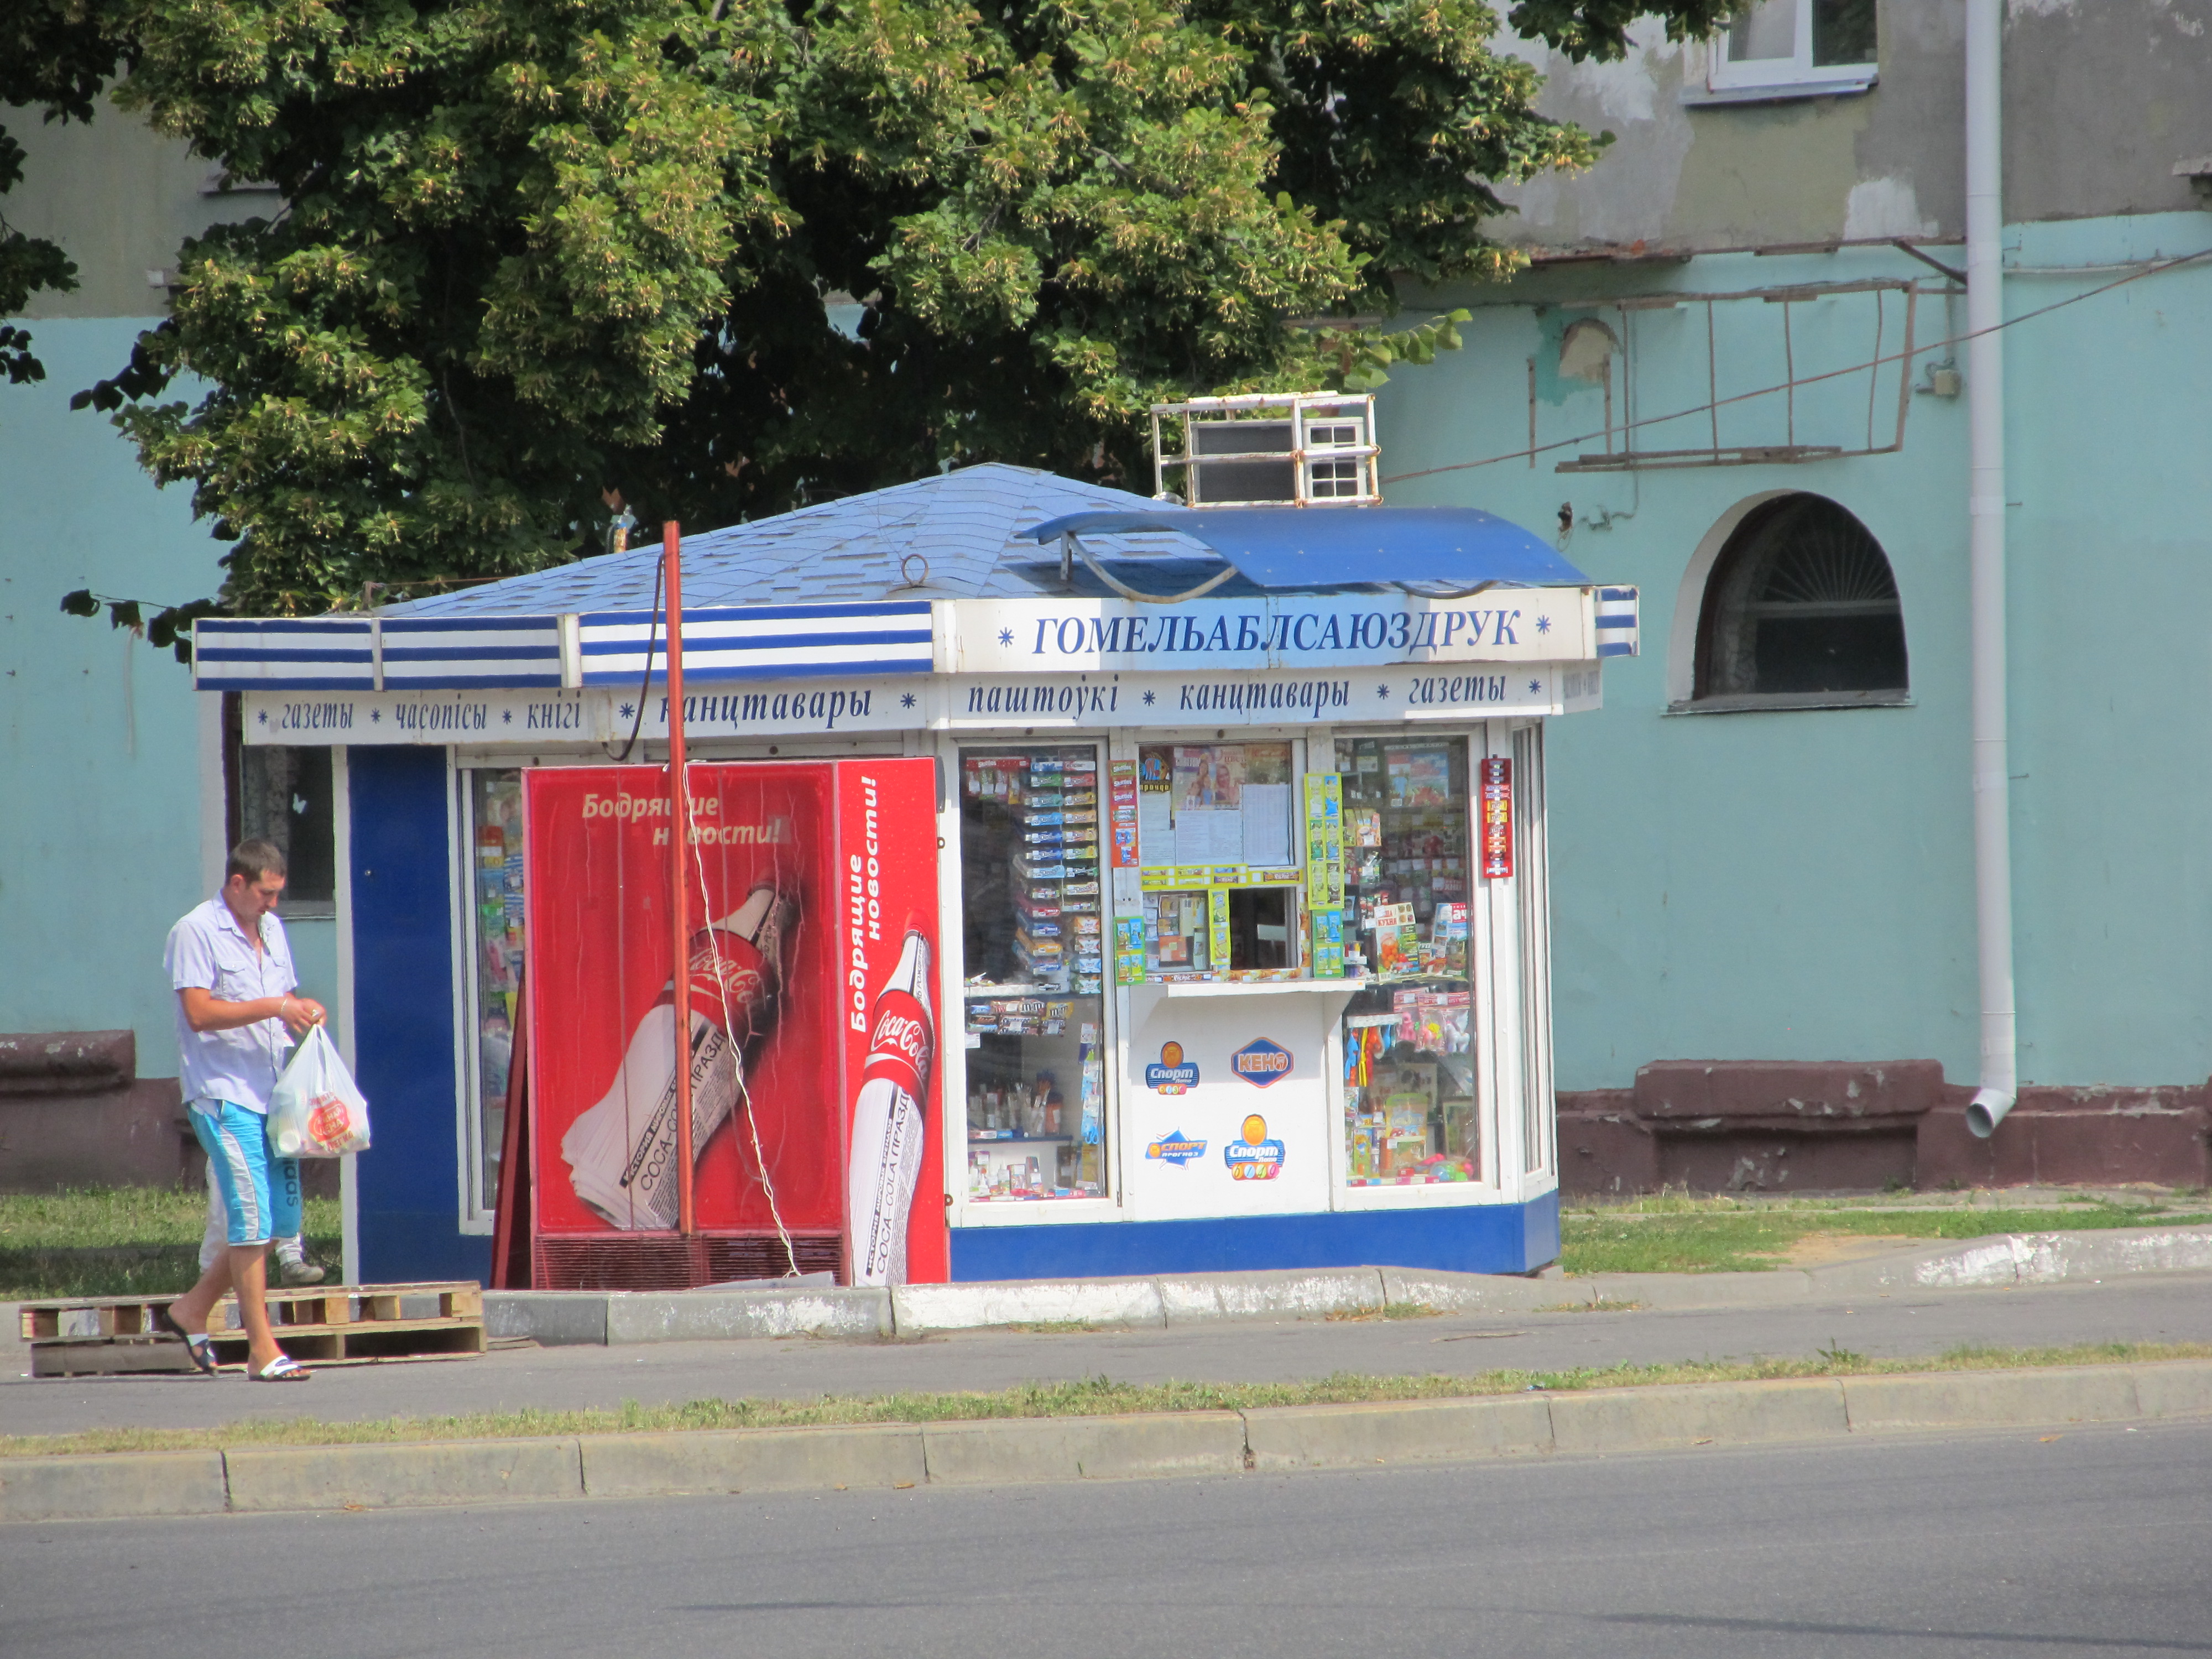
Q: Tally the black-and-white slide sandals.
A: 2